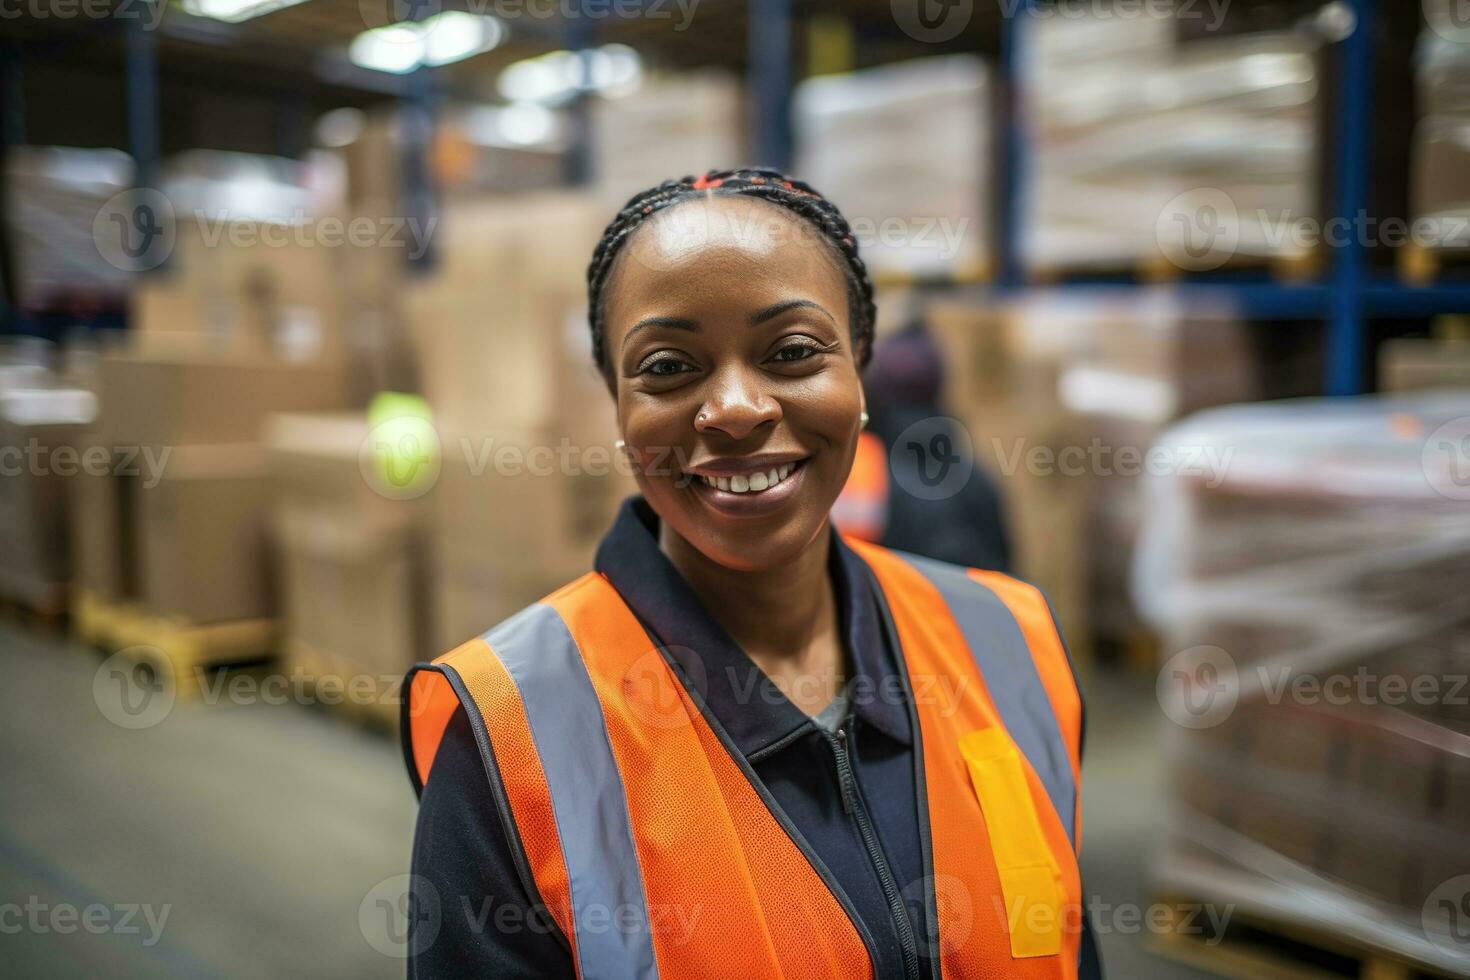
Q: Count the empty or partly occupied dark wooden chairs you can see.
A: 0